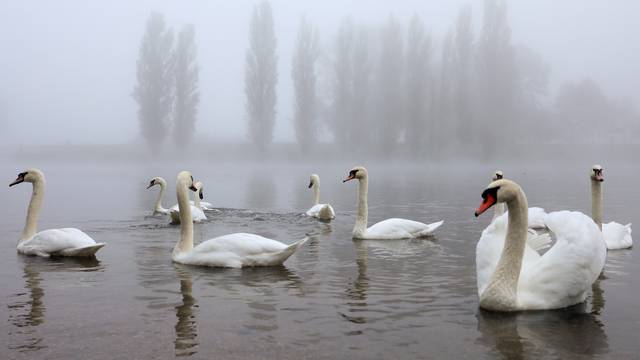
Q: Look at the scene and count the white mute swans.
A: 9